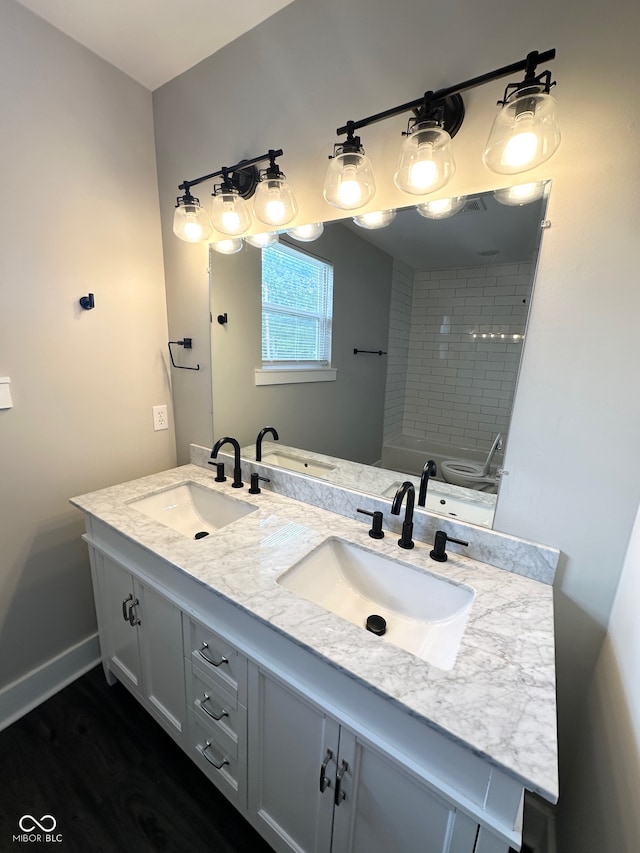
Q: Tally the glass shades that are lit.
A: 6